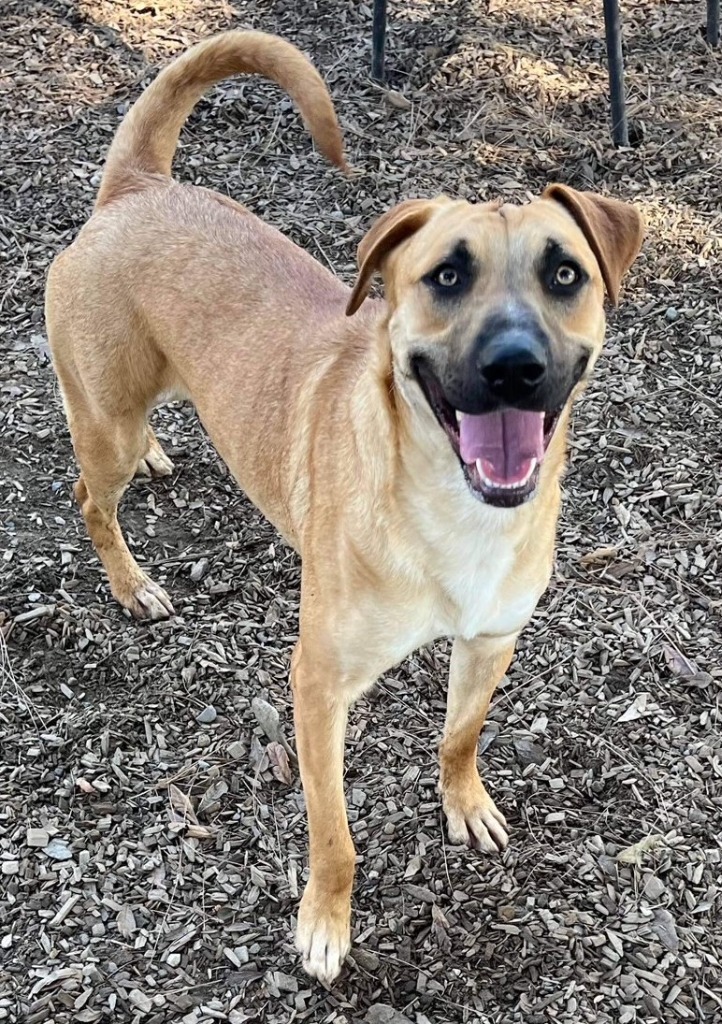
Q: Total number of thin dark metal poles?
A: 3